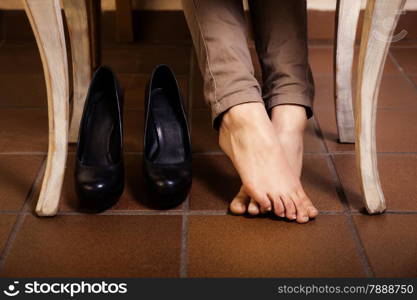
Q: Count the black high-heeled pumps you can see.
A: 2